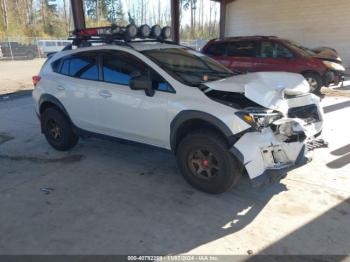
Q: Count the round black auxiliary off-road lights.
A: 4